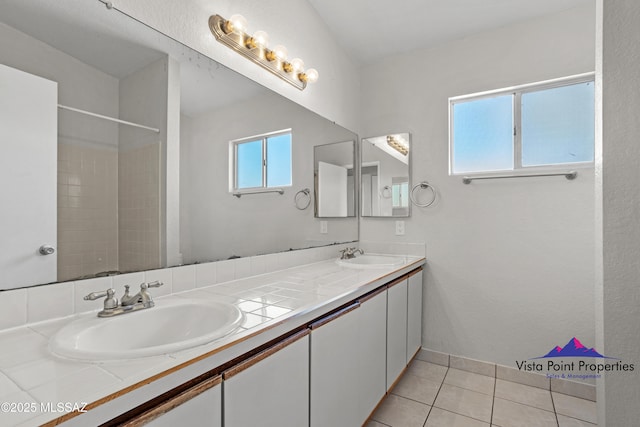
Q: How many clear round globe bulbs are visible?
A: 5